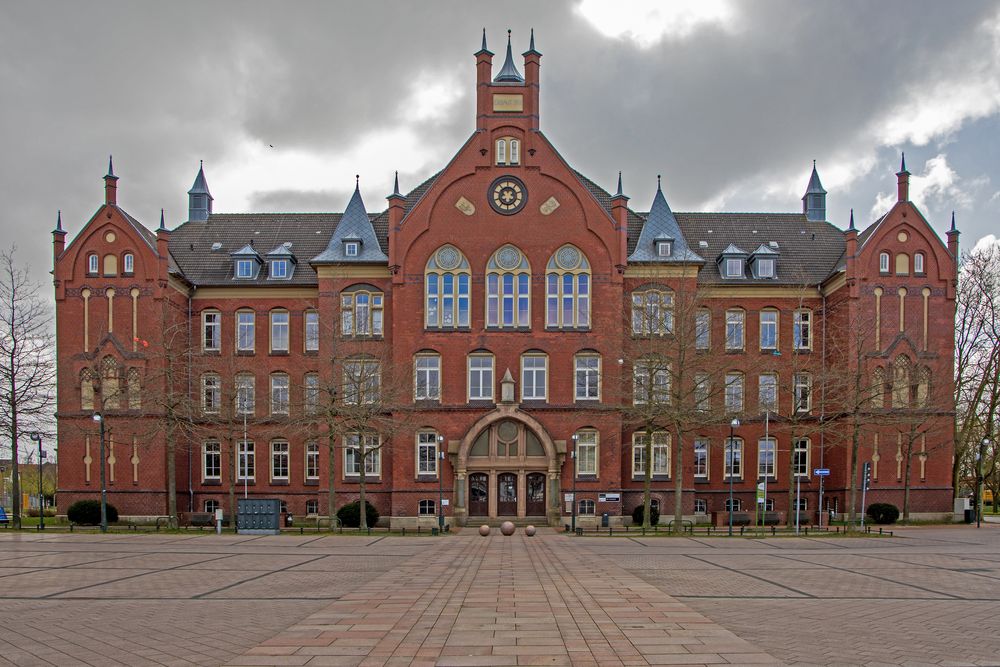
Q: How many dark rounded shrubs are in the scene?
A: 4